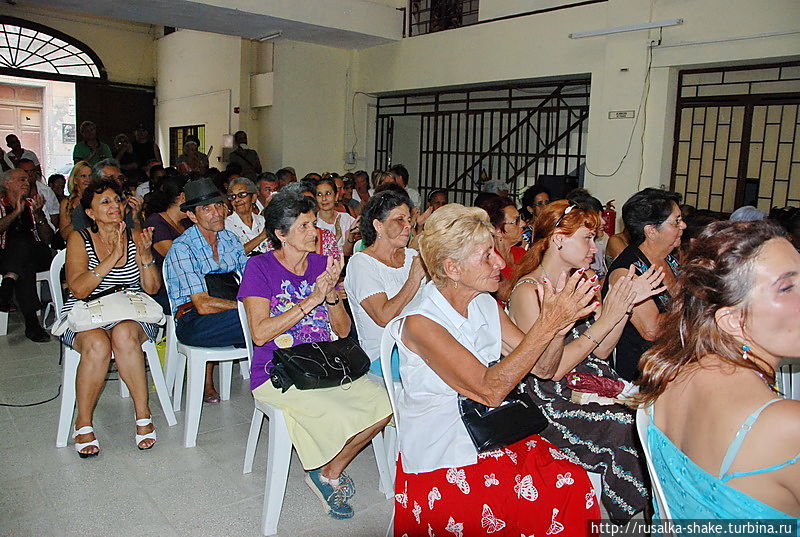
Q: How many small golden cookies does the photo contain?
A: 0